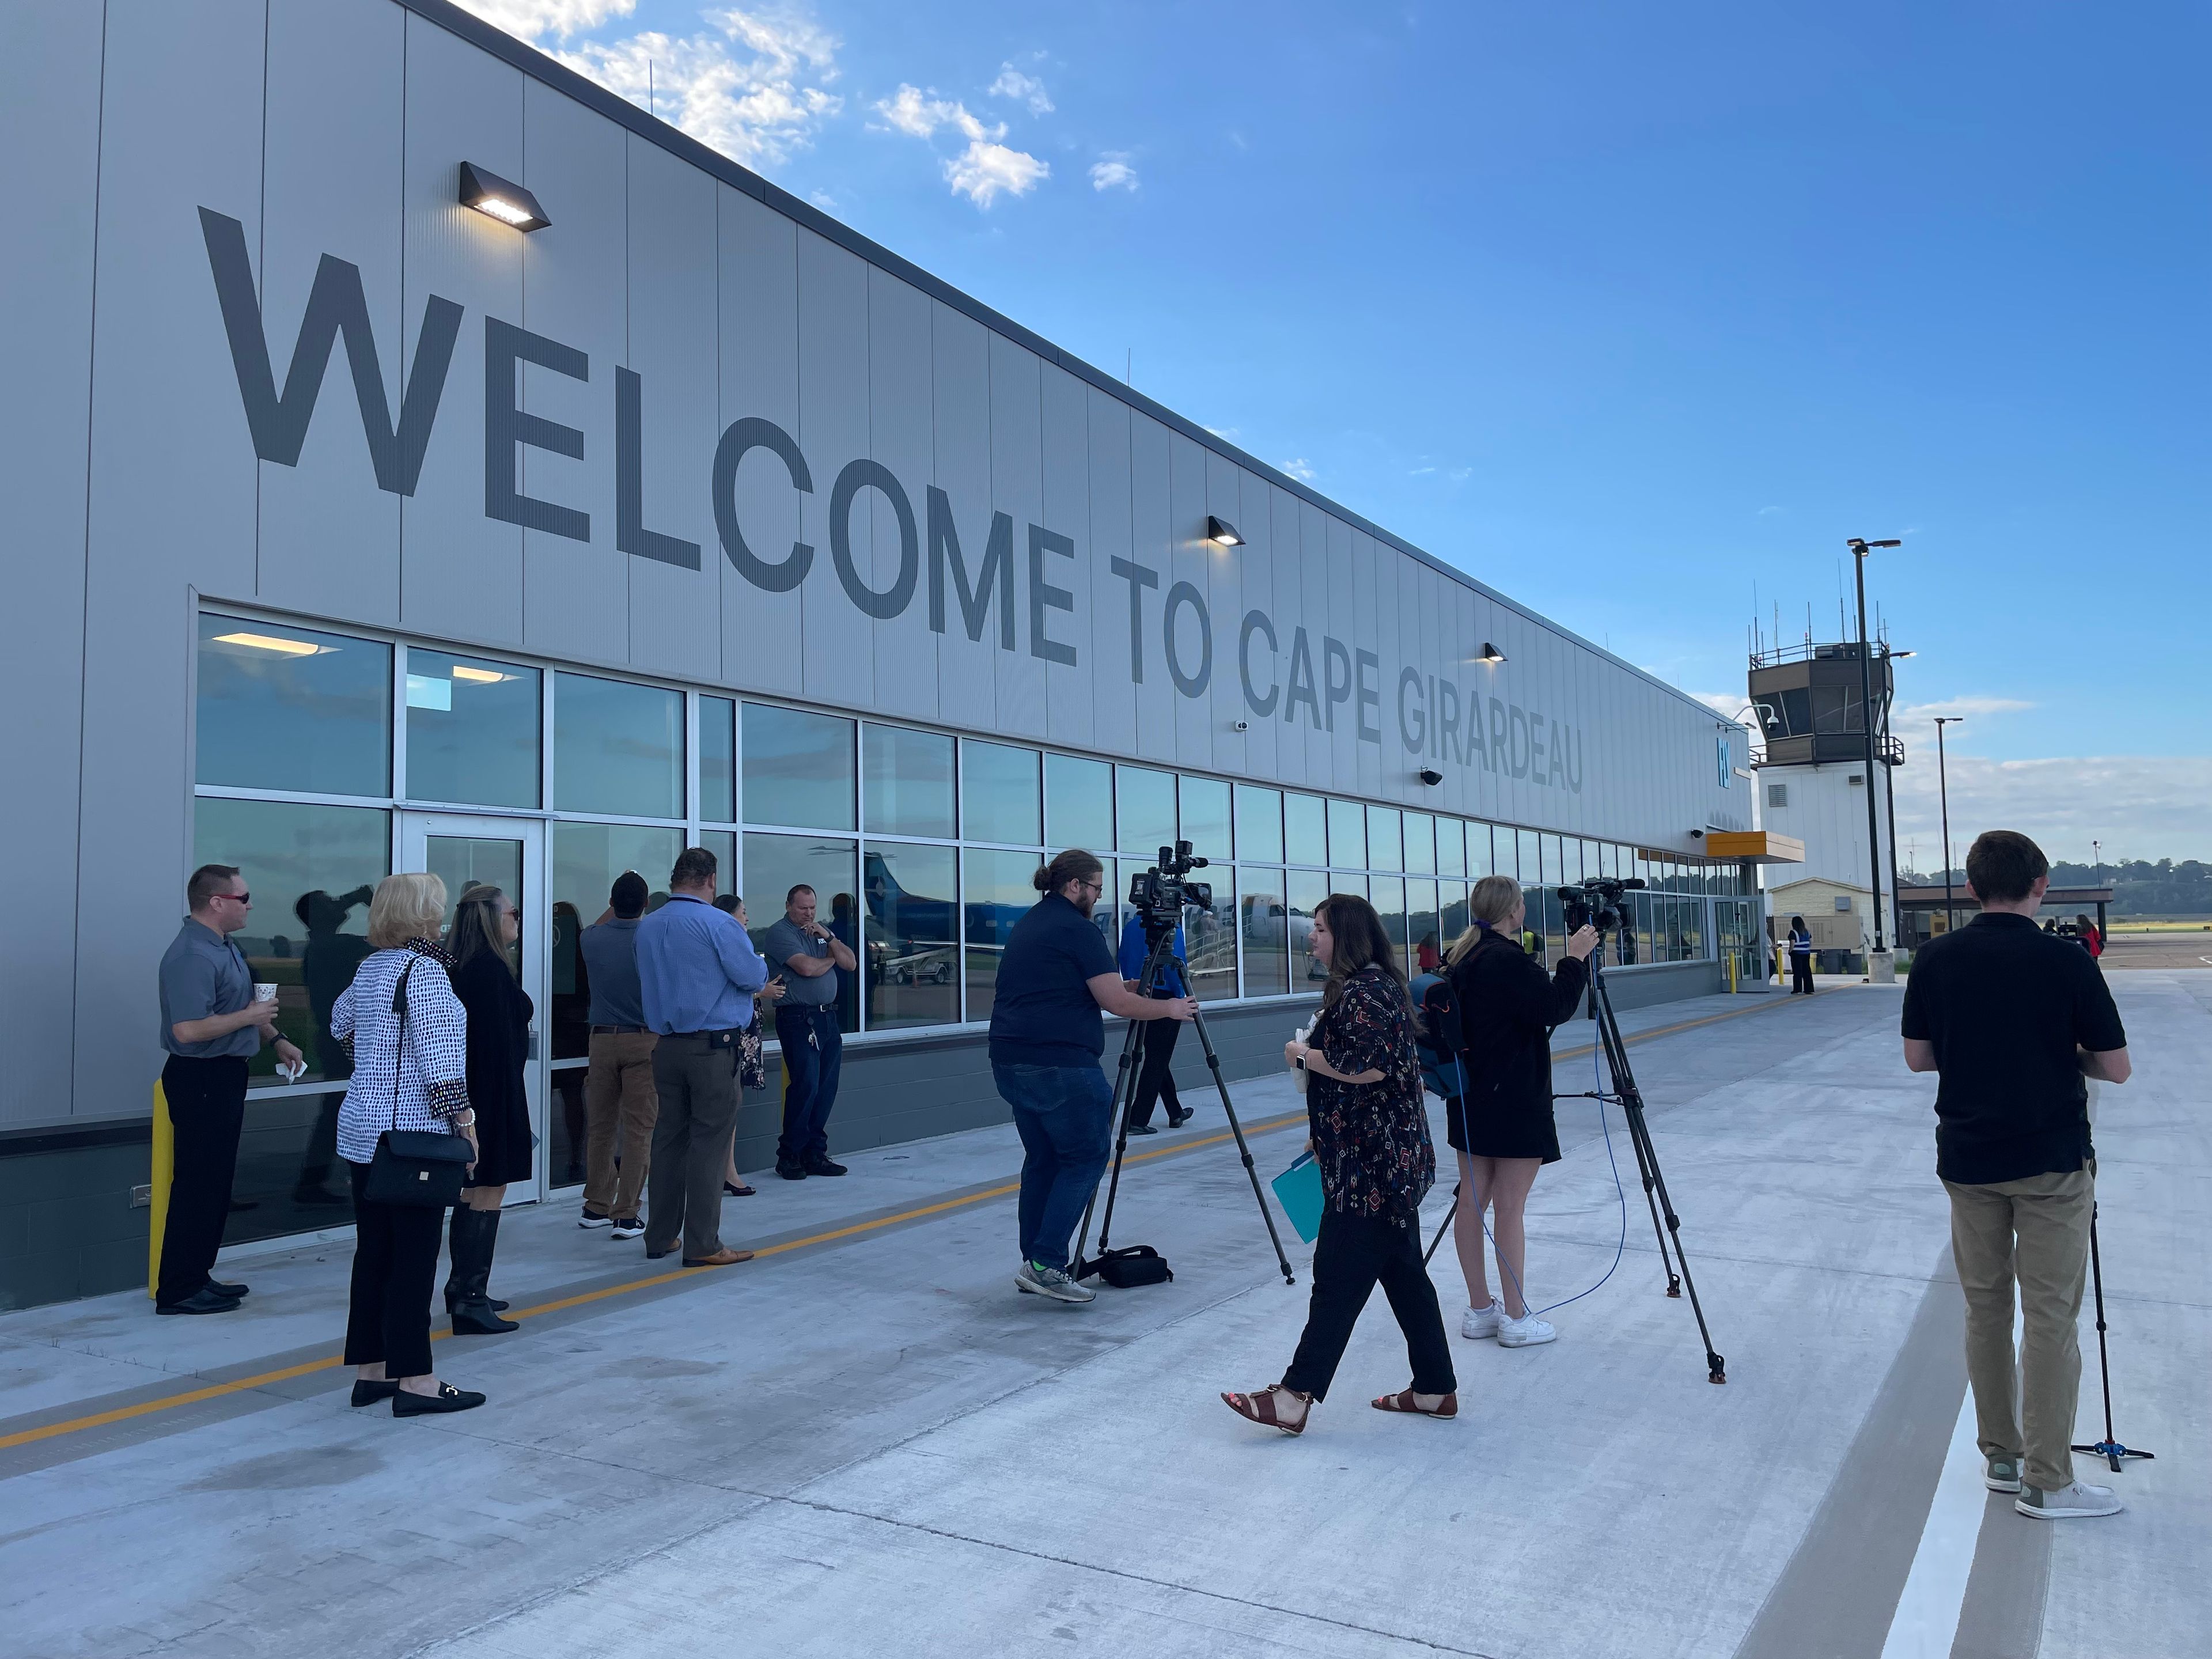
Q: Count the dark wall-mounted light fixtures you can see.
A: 3